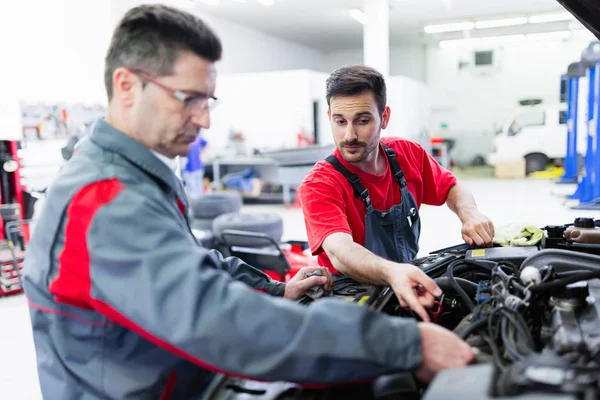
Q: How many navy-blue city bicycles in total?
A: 0